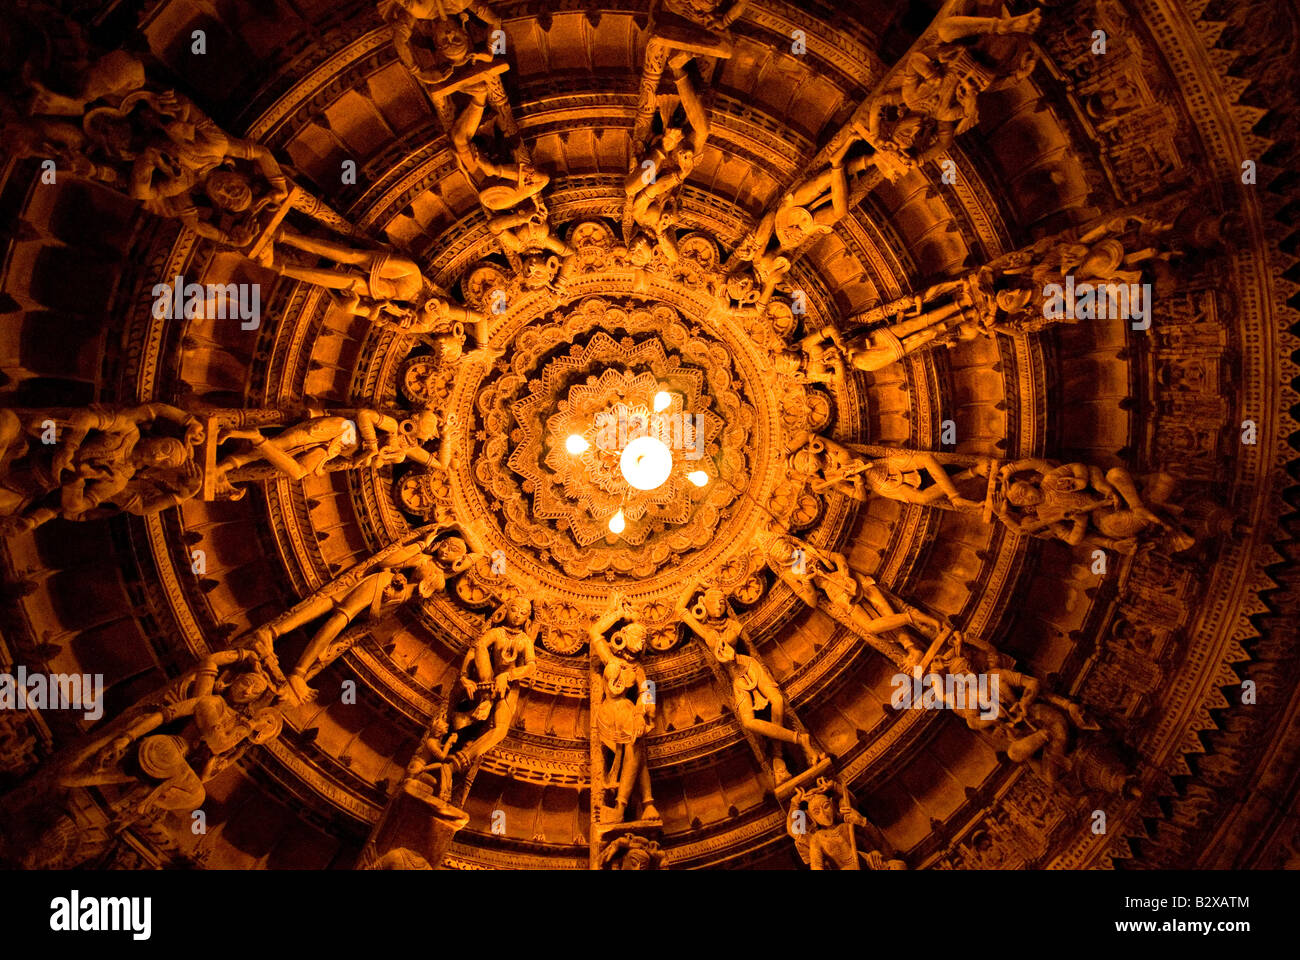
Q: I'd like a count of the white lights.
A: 5